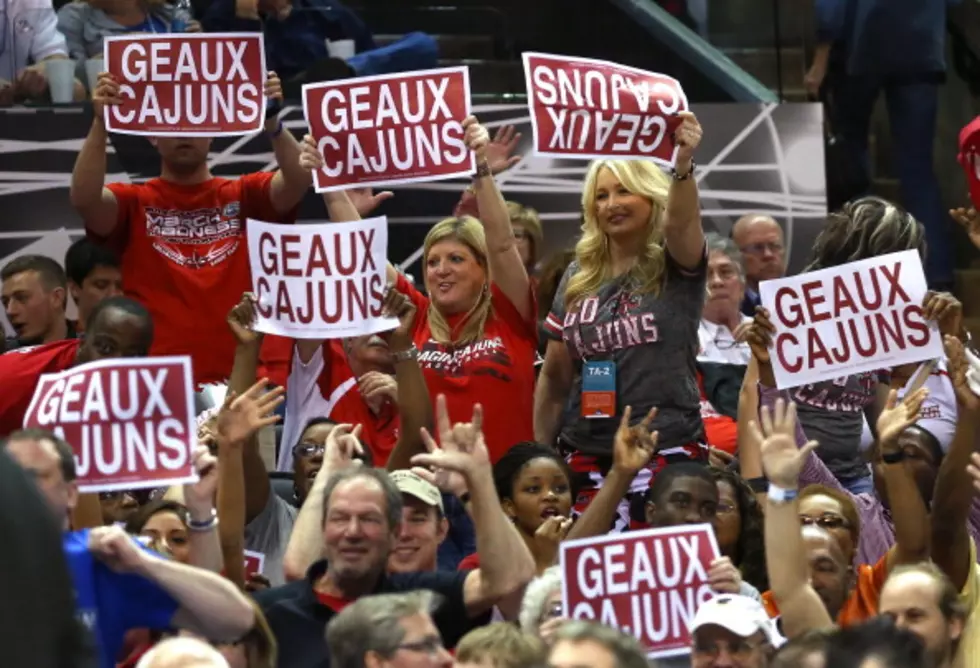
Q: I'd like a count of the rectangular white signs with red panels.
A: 5